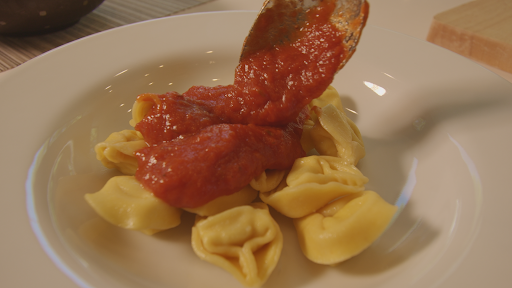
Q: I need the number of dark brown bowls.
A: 1